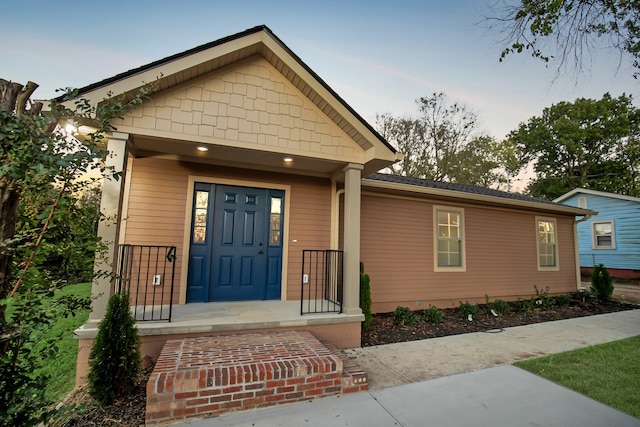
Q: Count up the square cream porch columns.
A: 2